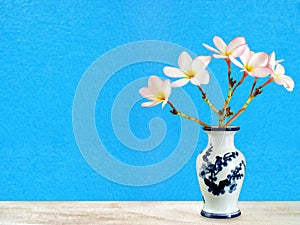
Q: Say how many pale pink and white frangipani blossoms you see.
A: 5